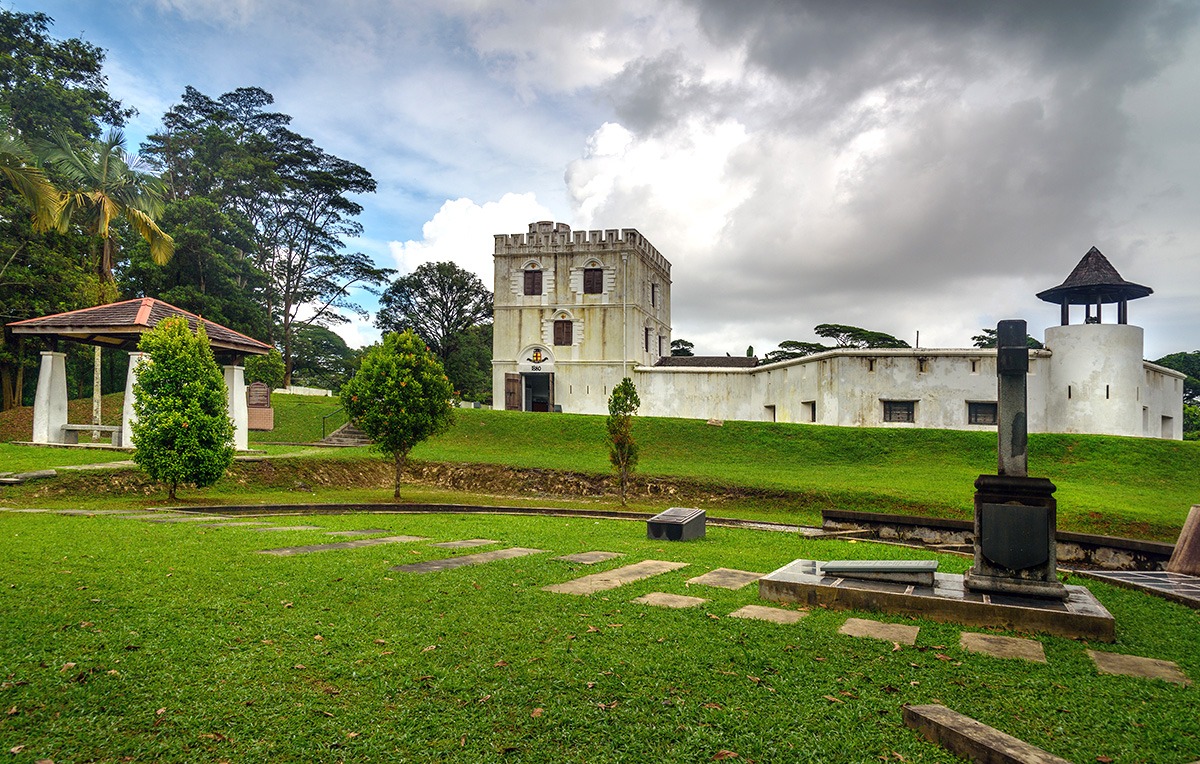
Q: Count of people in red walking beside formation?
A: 0